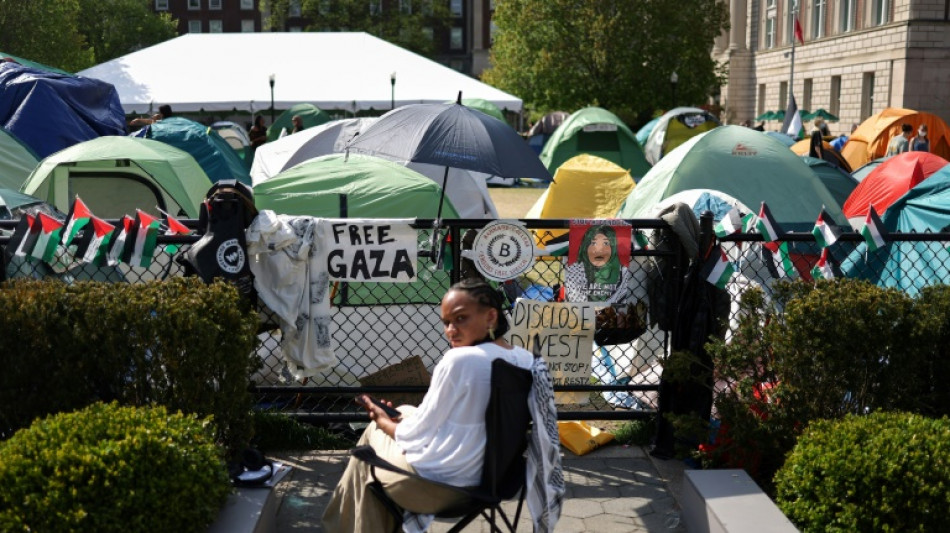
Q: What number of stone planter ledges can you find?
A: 2